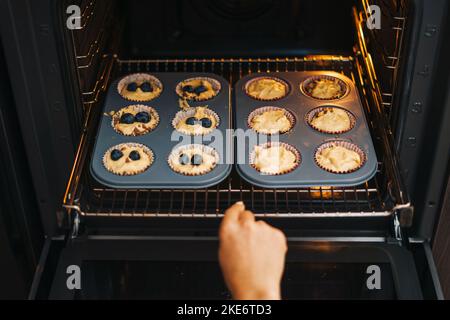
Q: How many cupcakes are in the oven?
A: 12